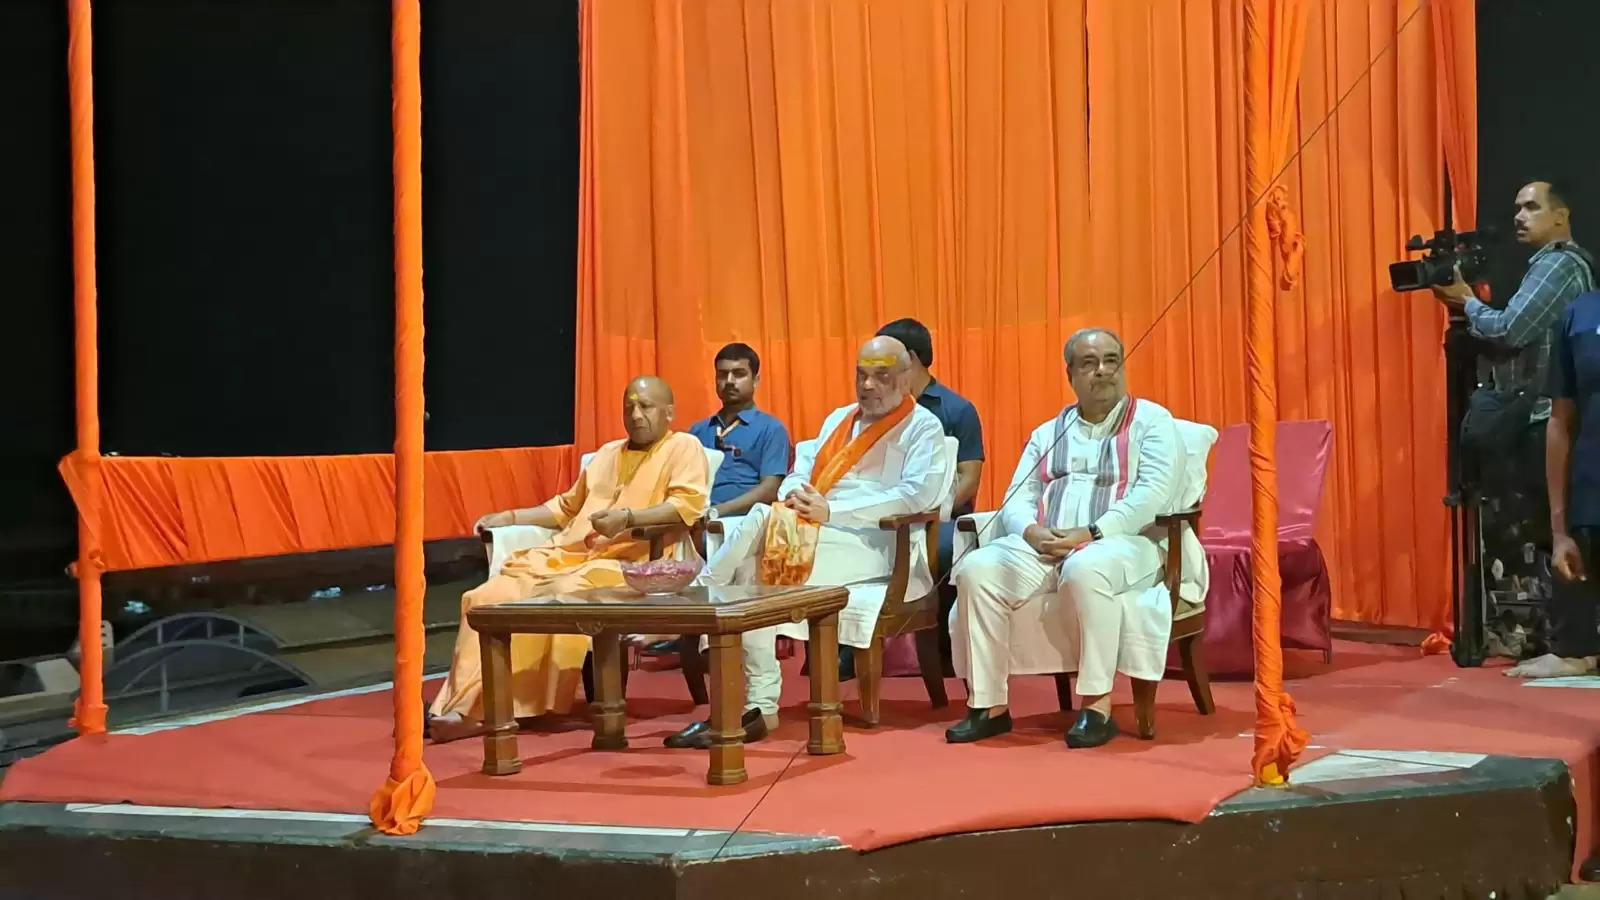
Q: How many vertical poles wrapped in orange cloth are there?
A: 3